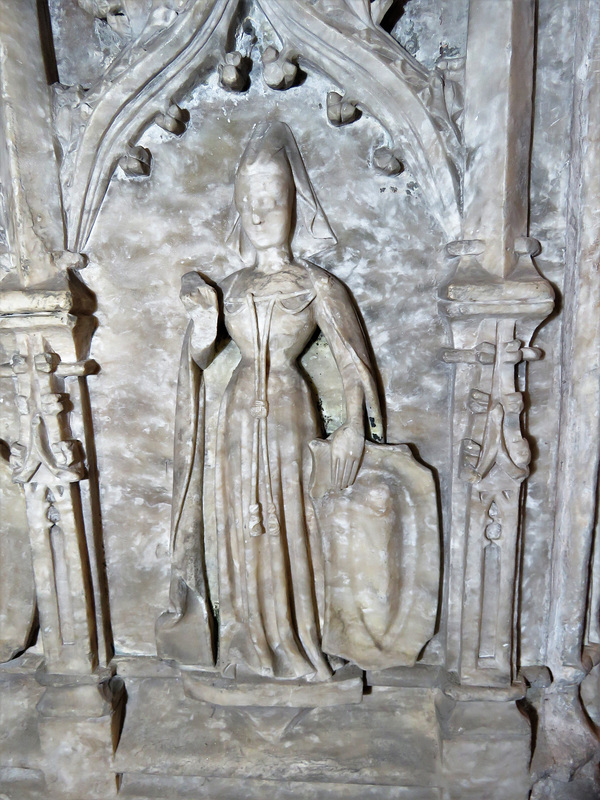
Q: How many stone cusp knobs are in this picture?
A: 6